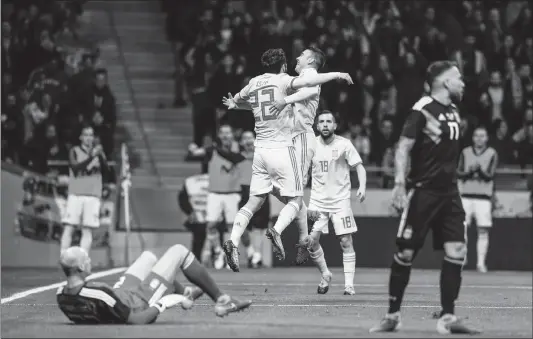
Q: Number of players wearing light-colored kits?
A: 3